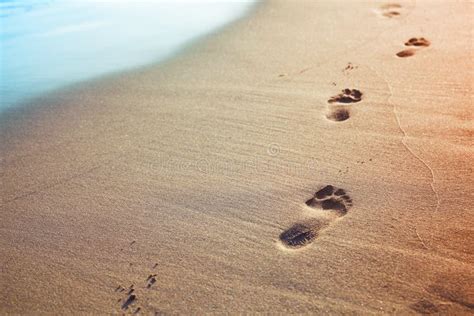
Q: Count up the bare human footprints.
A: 4